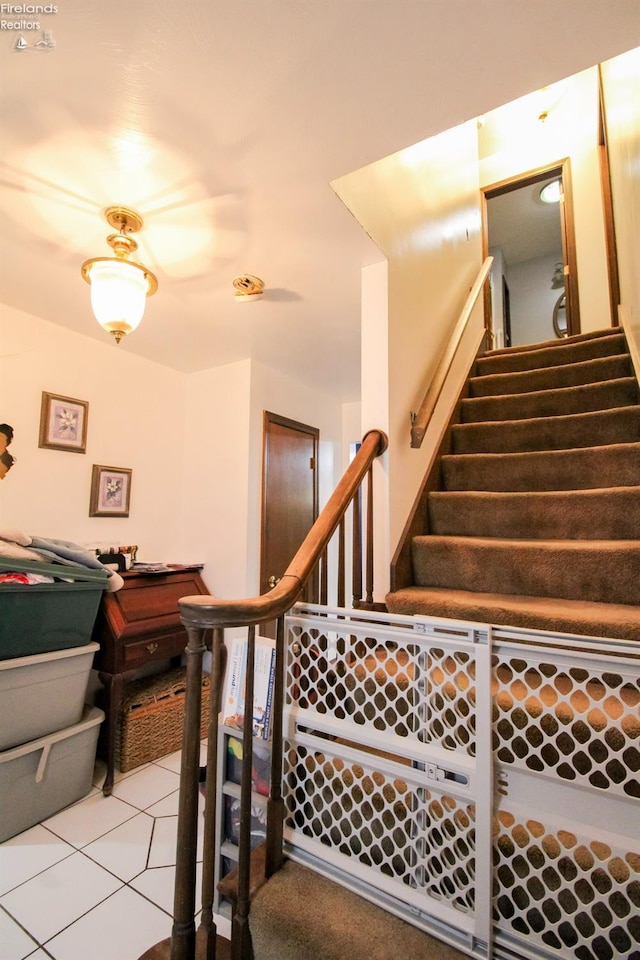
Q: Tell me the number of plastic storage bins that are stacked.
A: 3